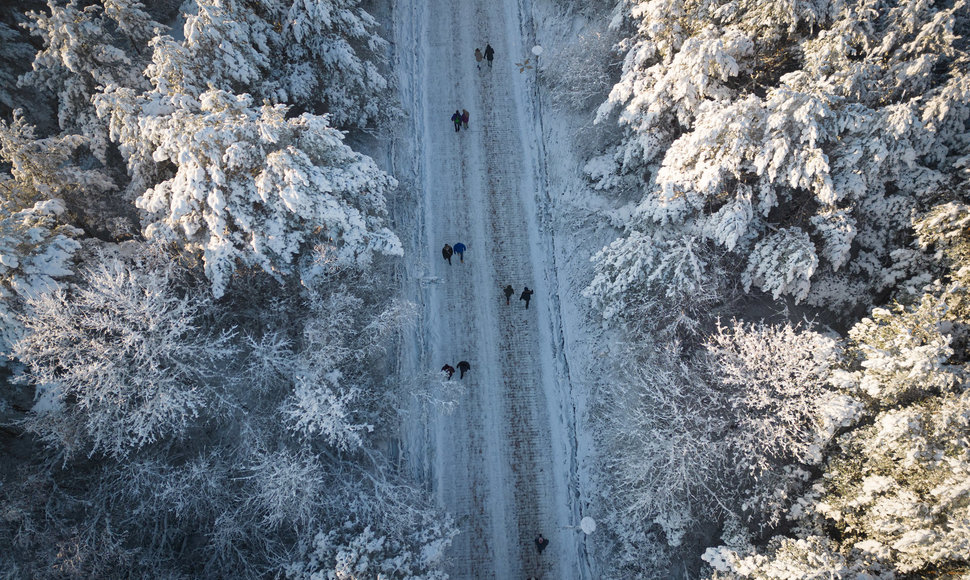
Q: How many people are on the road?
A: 11